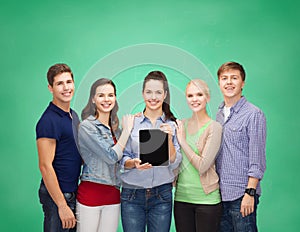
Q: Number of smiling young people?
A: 5